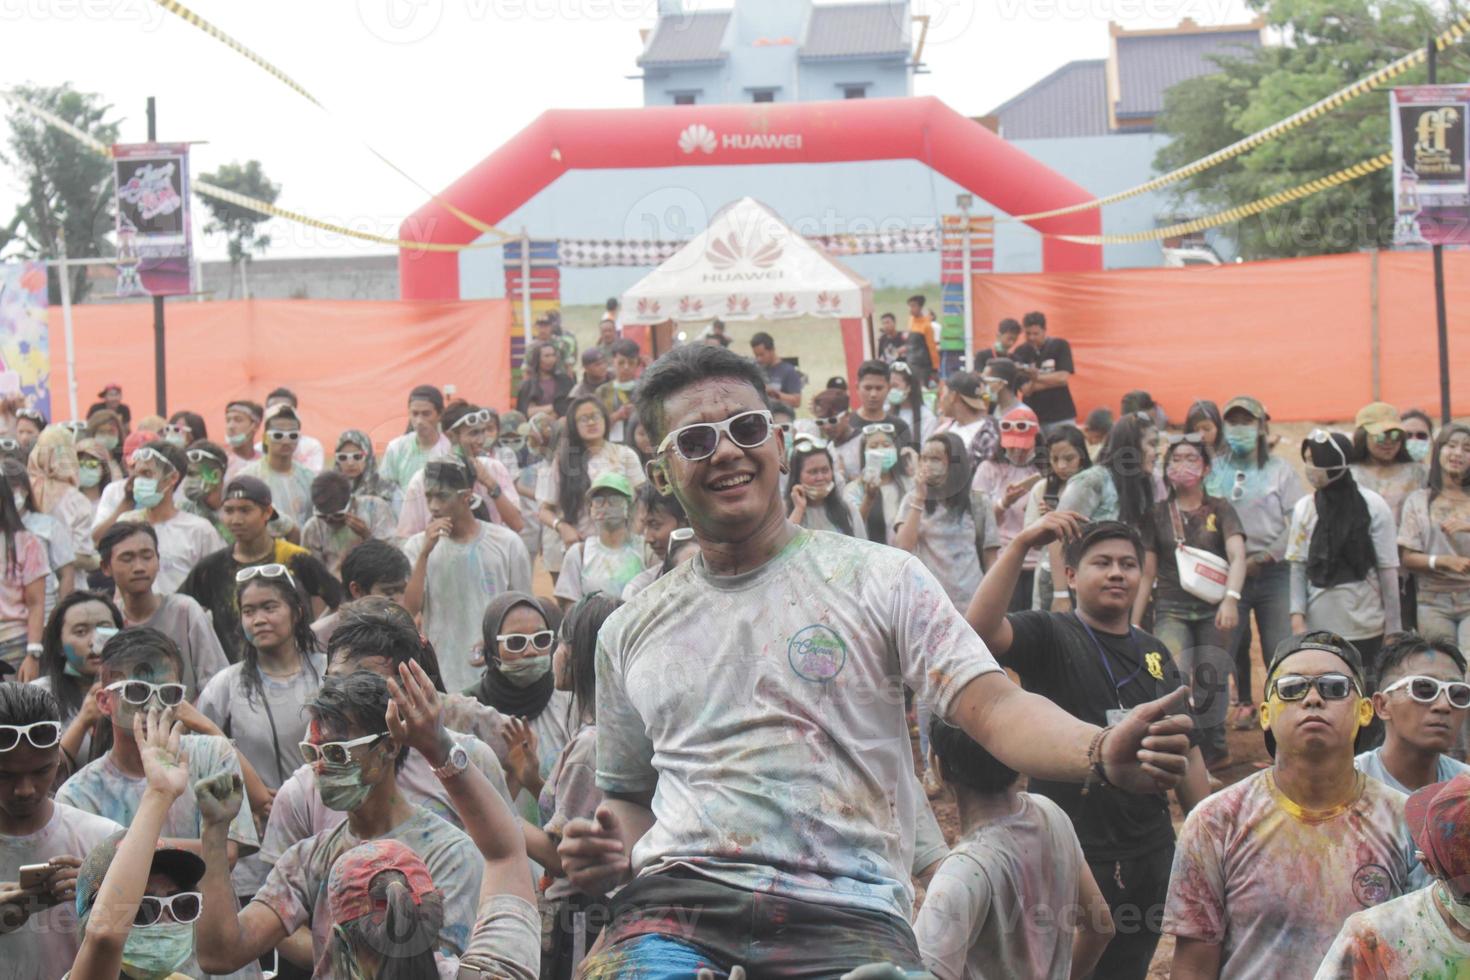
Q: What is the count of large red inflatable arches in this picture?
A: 1